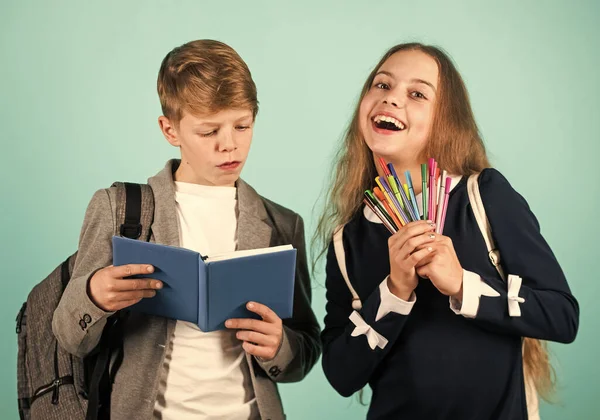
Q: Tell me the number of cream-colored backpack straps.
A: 2